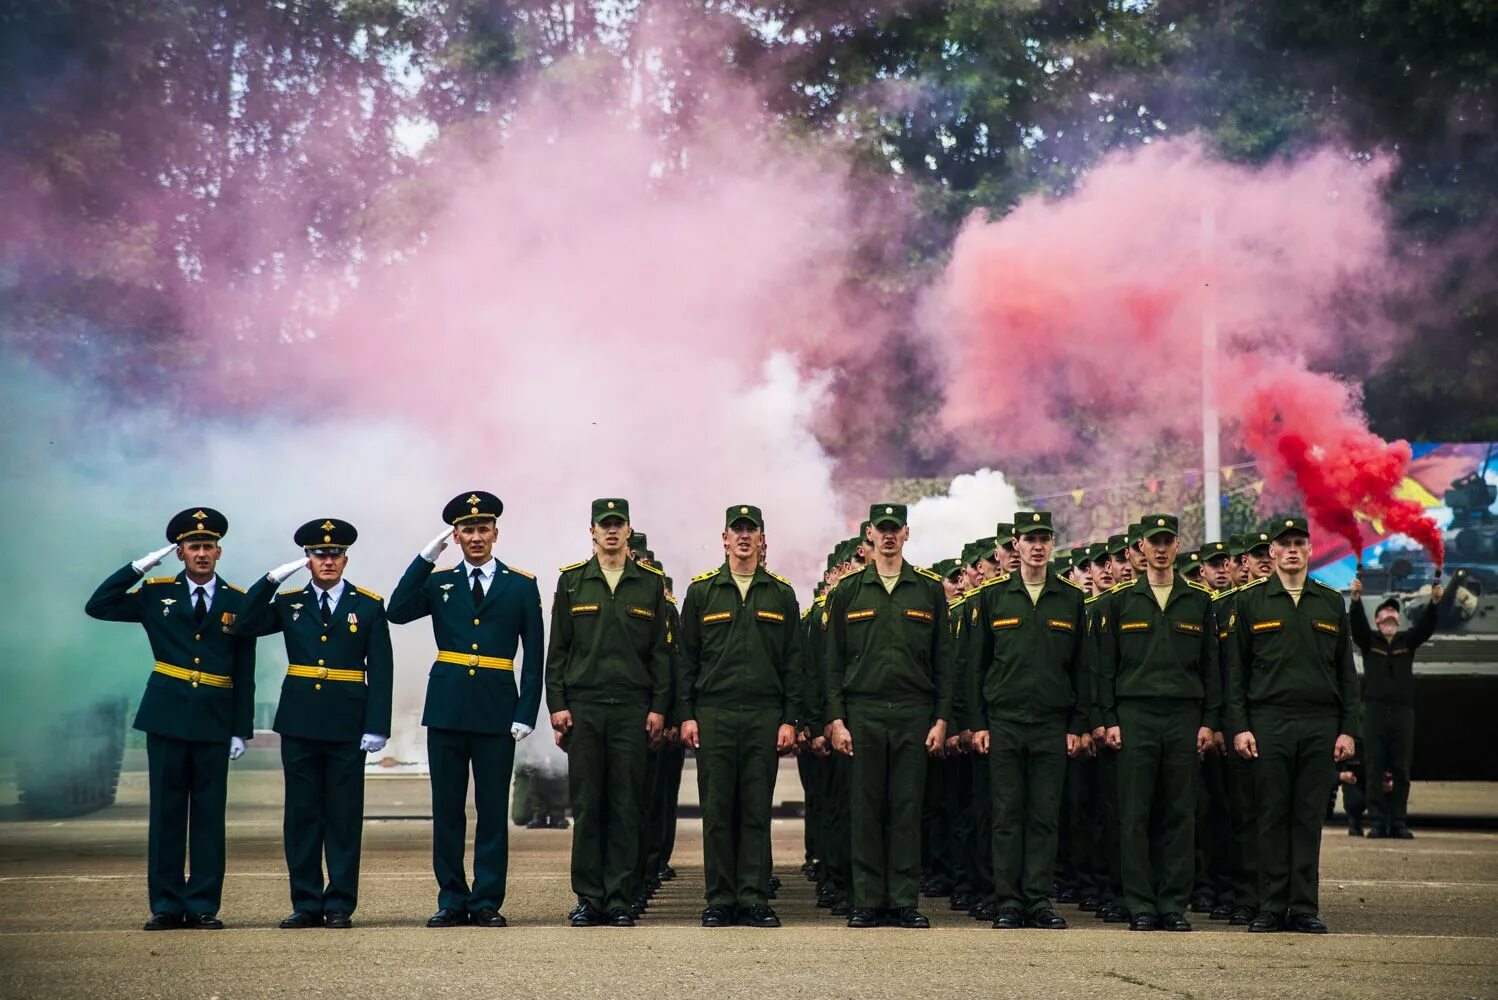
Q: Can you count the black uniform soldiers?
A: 3